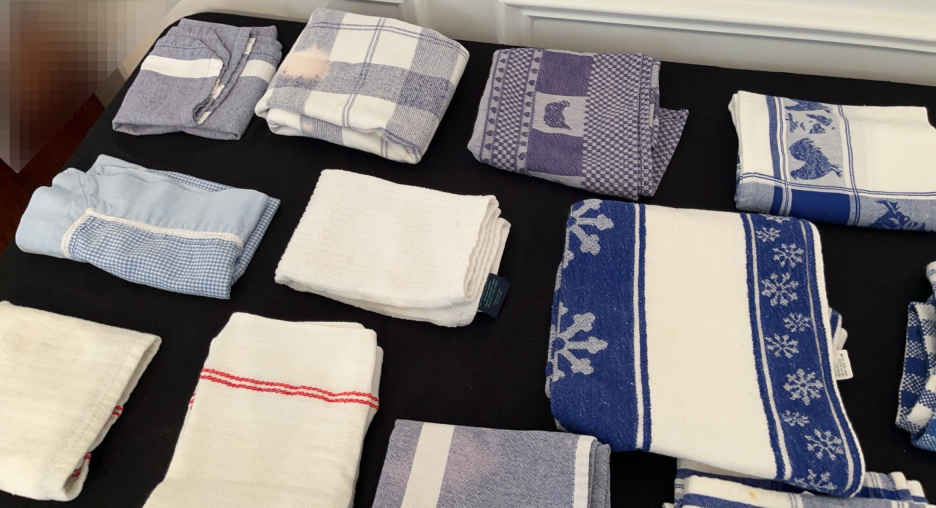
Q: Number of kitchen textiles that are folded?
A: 12